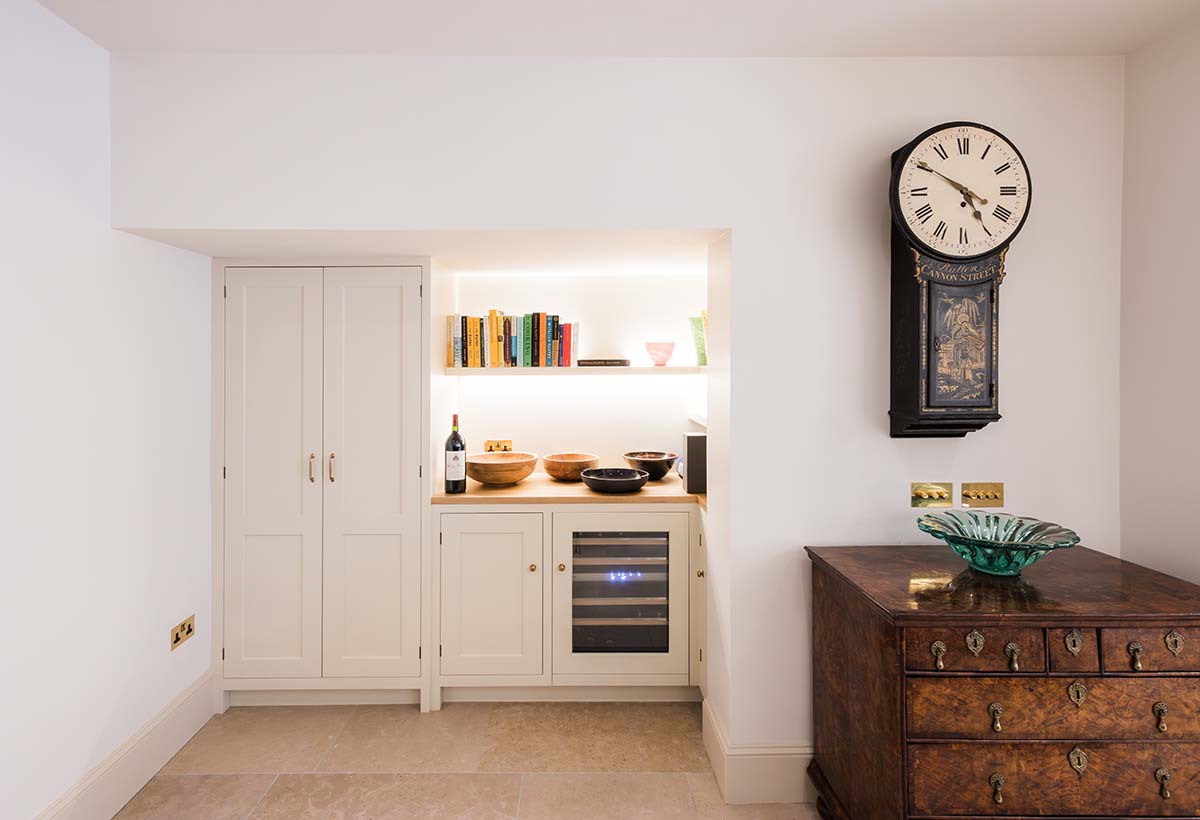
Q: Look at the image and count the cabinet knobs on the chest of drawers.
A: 7